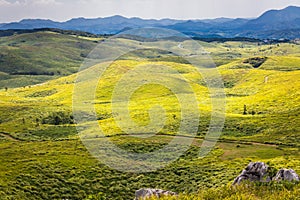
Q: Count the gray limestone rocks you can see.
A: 3